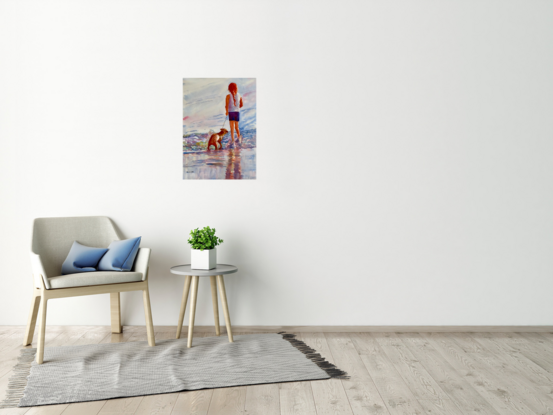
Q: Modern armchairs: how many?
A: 1